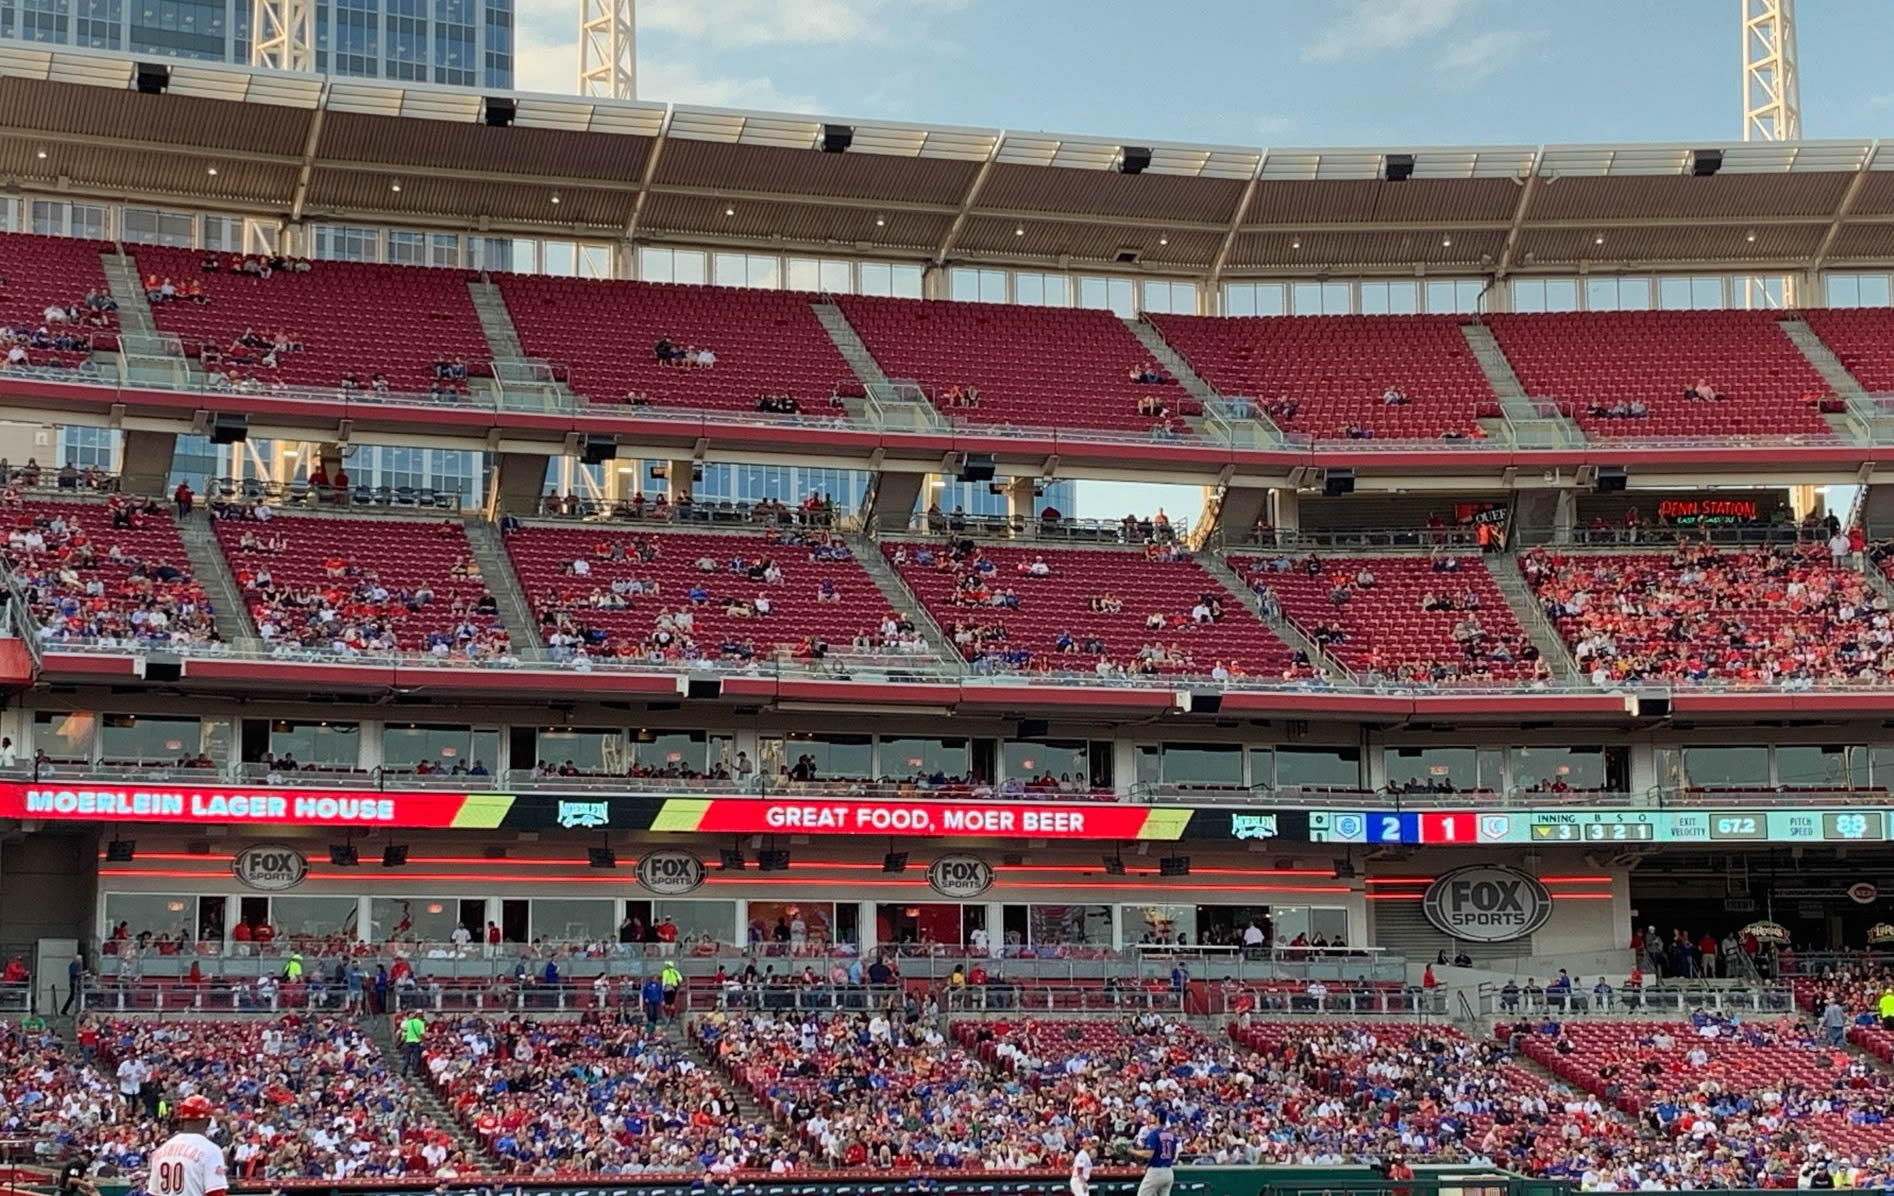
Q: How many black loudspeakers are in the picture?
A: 15